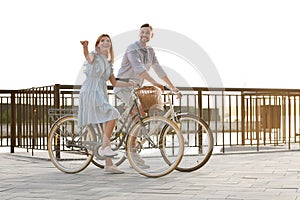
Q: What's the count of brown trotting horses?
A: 0